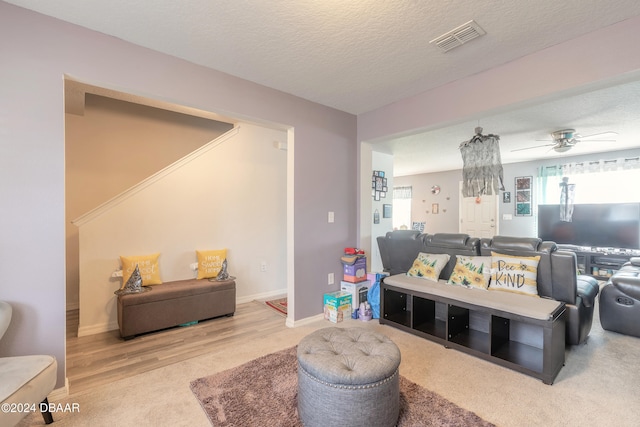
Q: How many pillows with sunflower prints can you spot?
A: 2